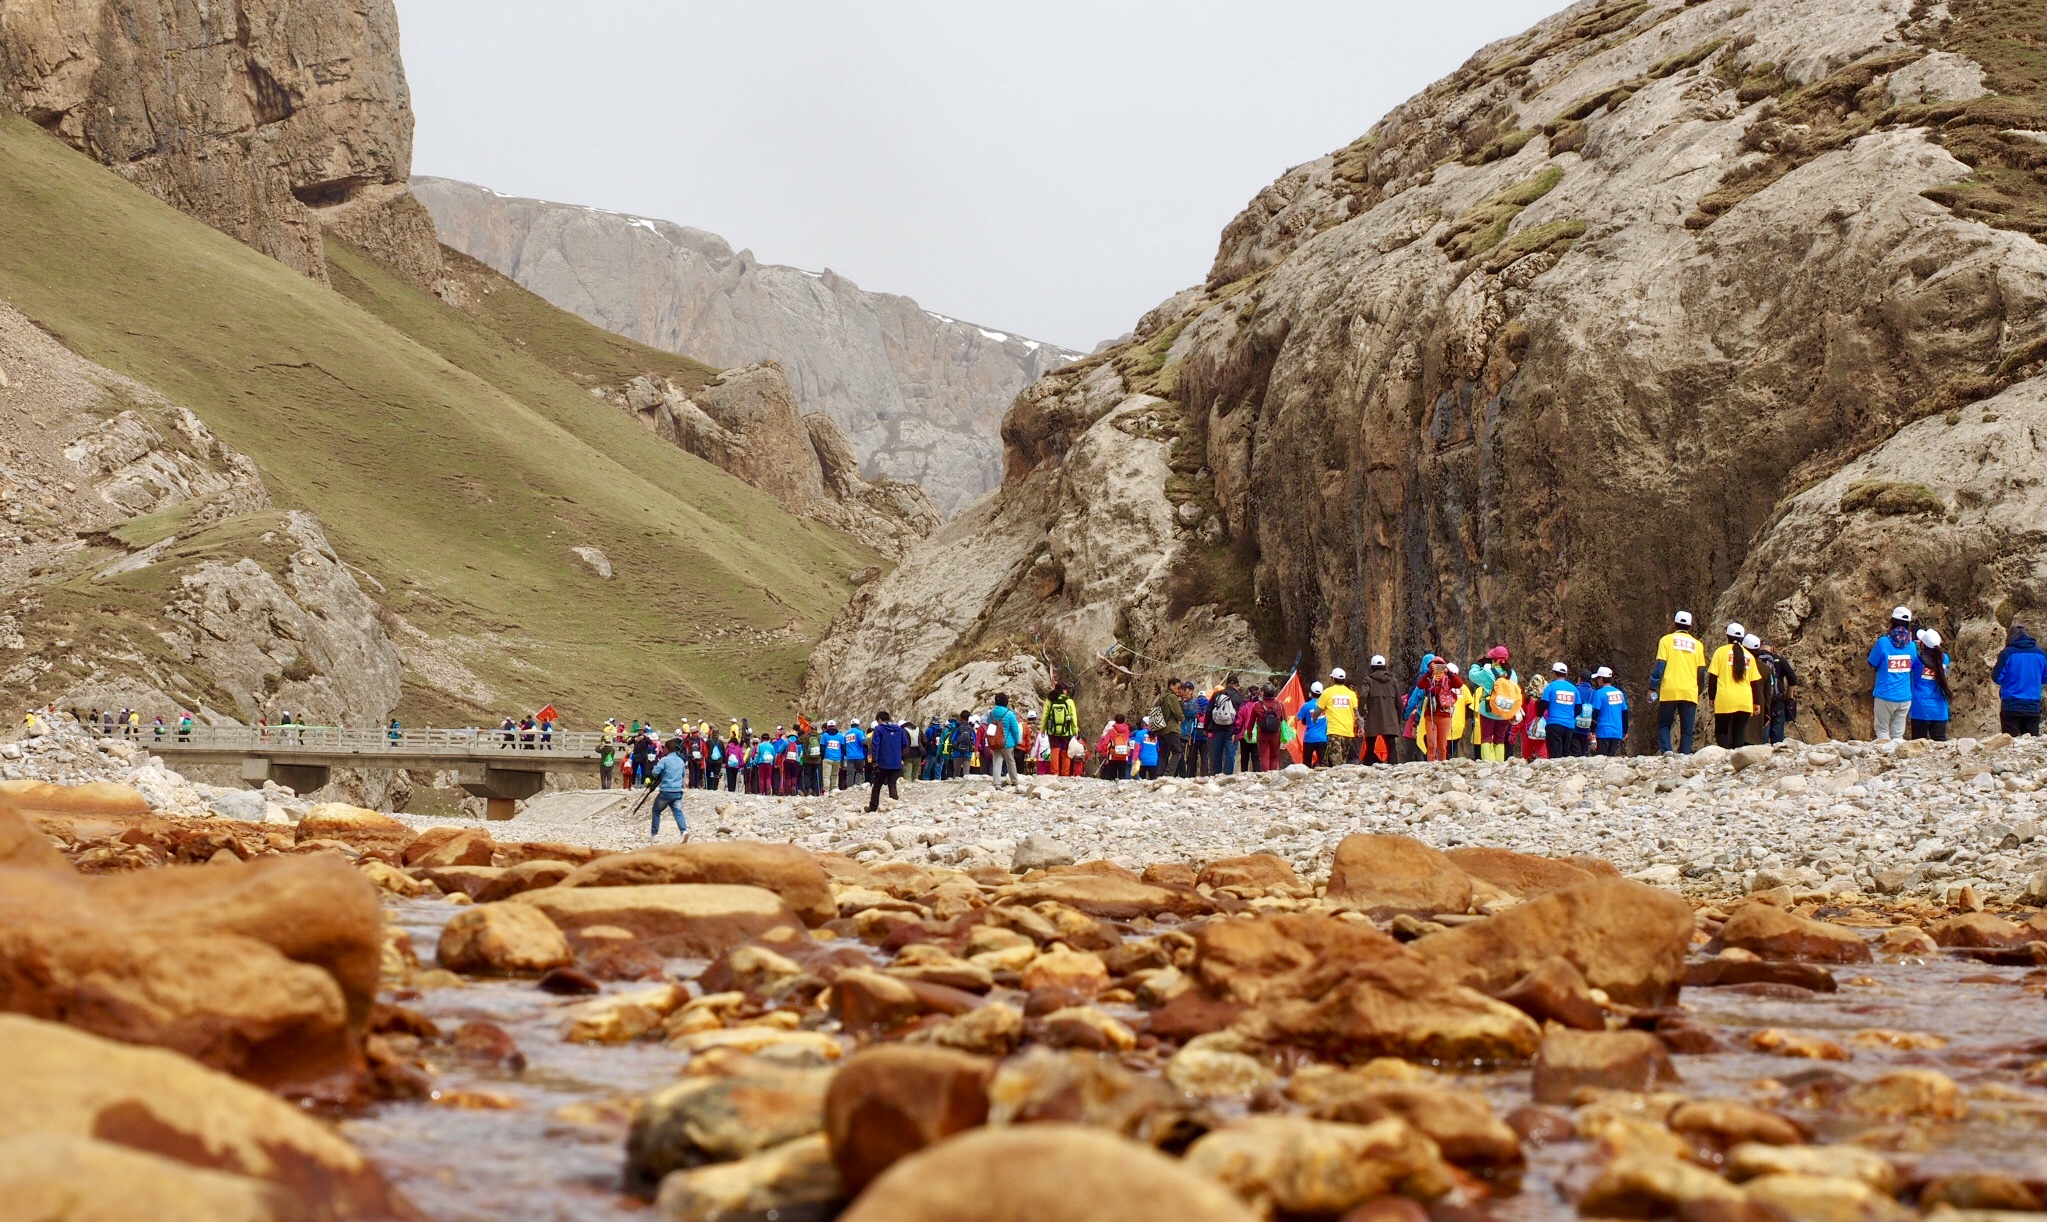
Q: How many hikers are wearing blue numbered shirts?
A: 8